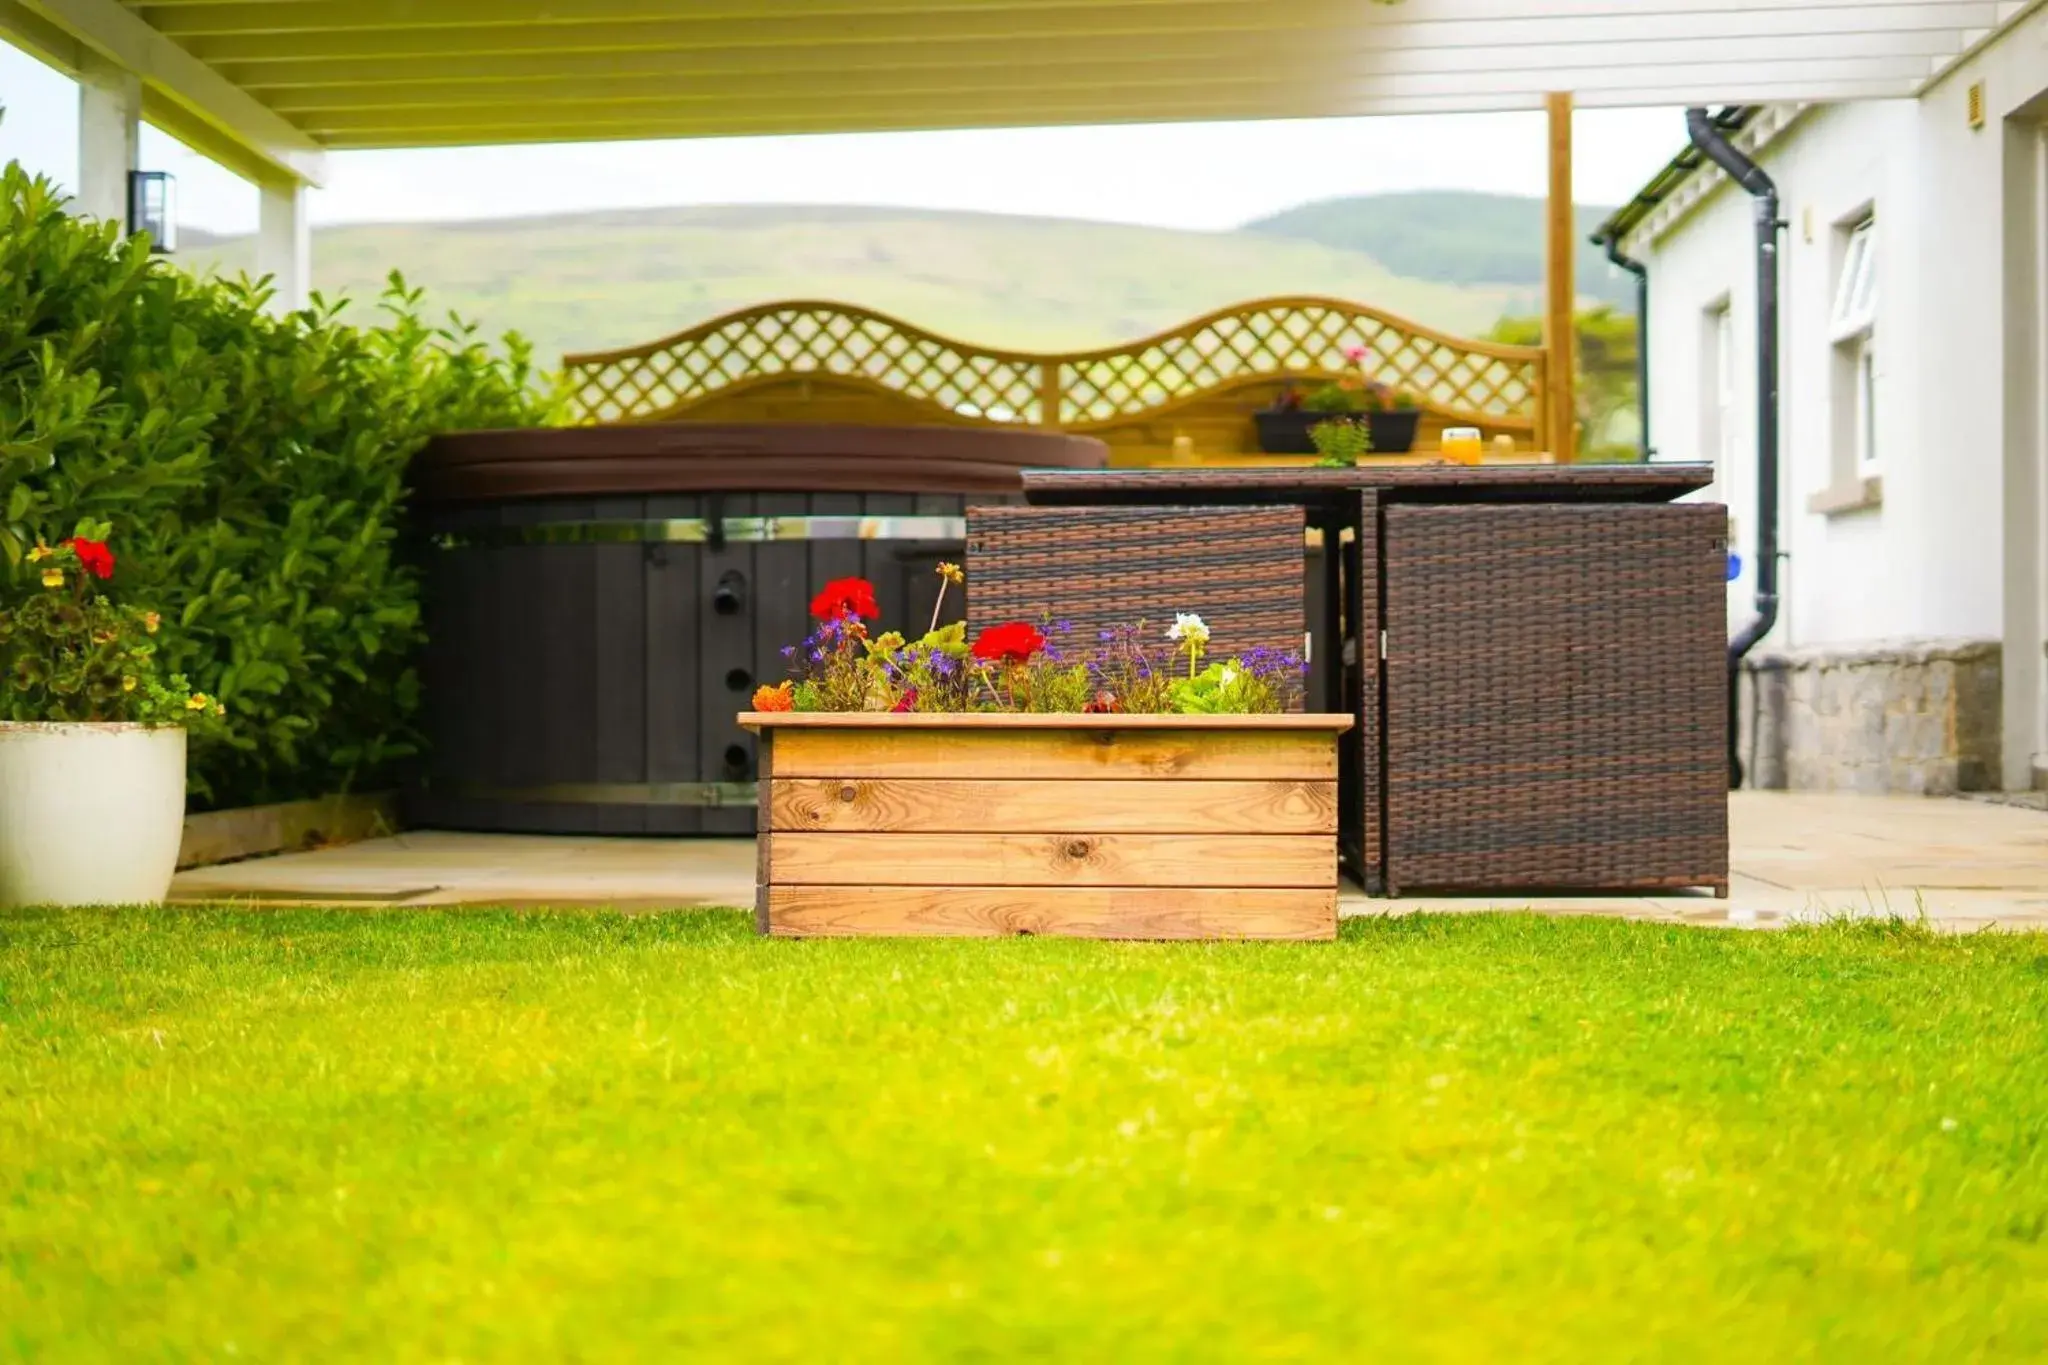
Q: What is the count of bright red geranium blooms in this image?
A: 3